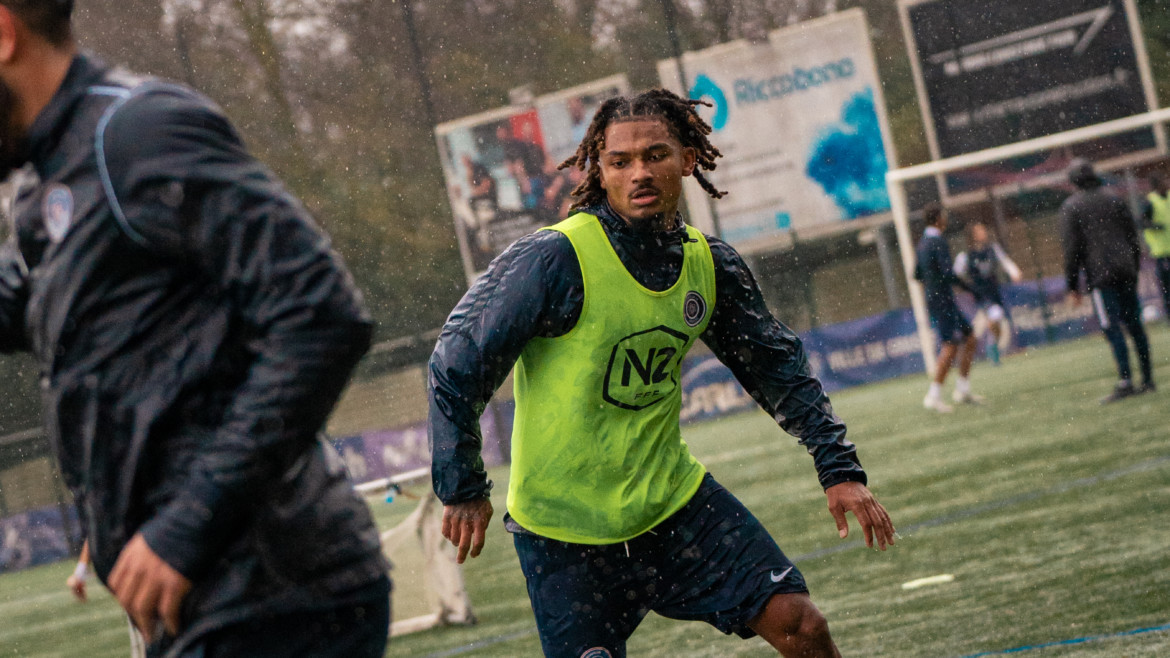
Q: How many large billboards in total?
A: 3